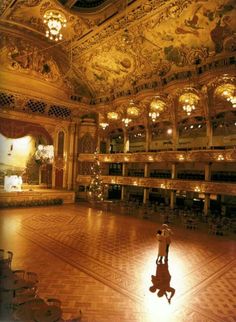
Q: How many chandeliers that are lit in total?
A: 6